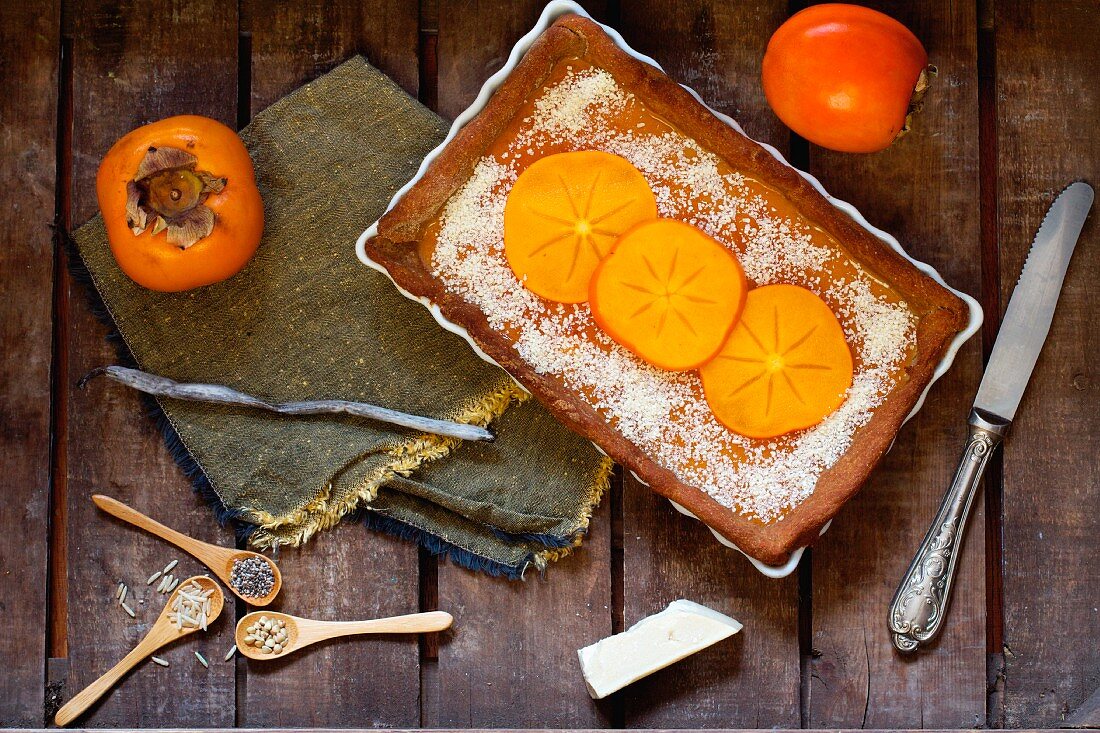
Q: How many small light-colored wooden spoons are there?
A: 3